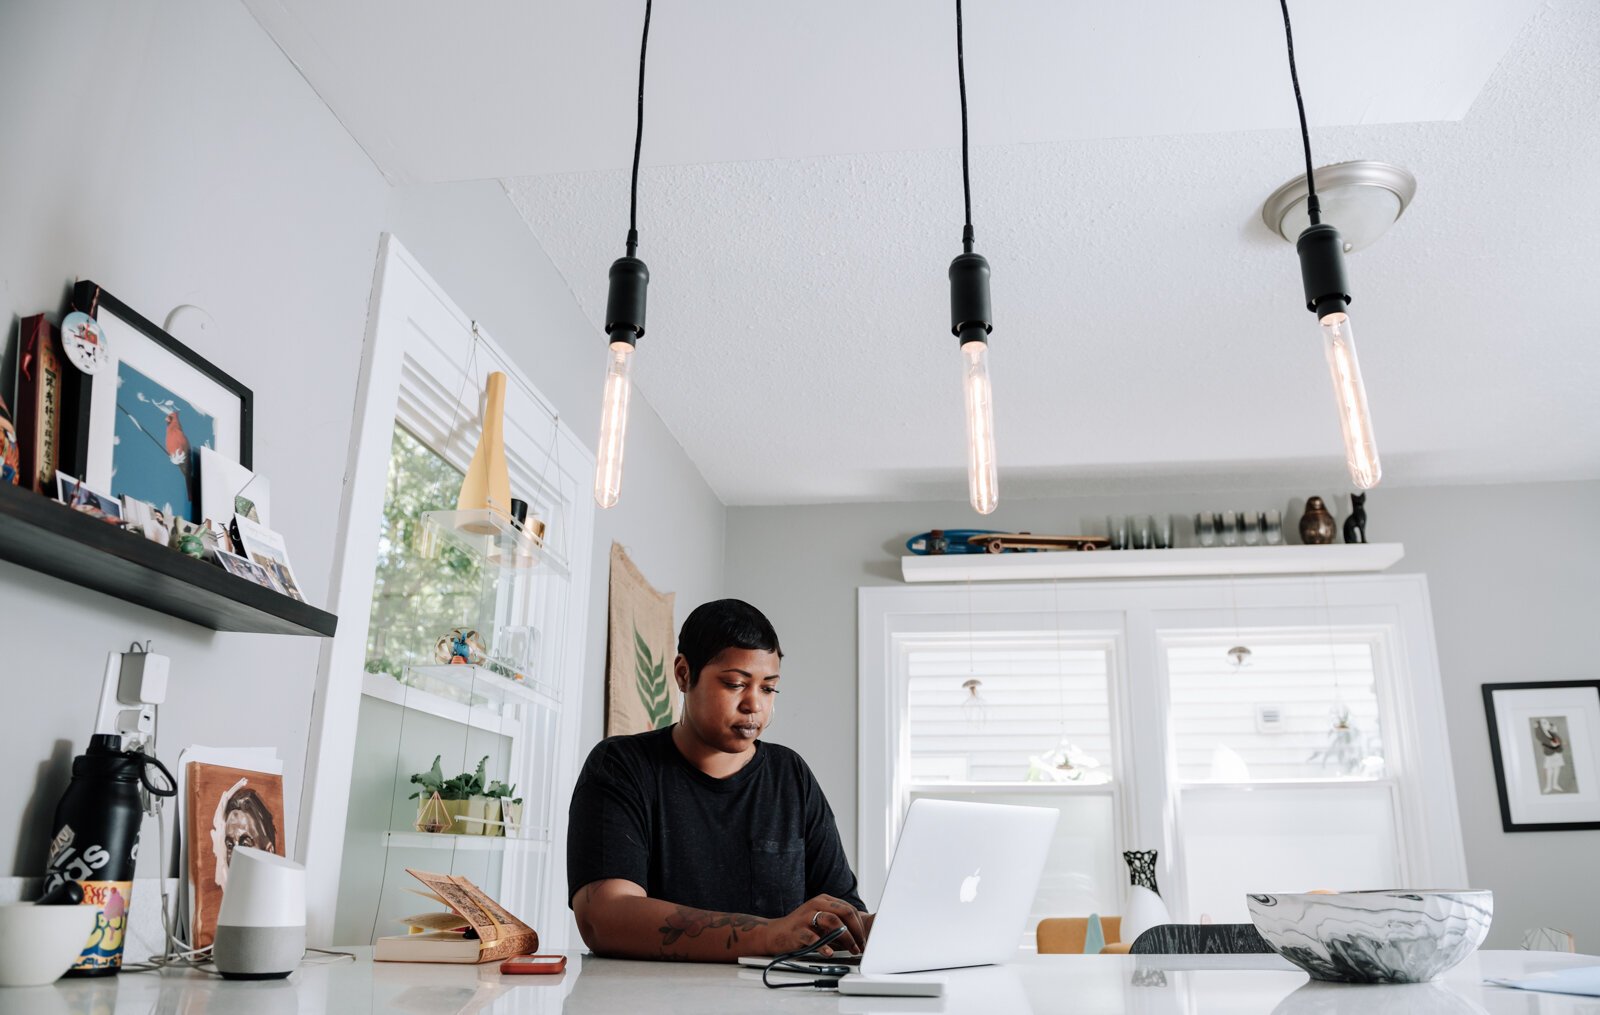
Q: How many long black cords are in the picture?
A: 3